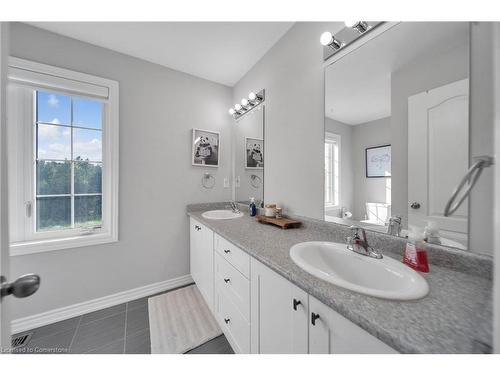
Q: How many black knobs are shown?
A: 7